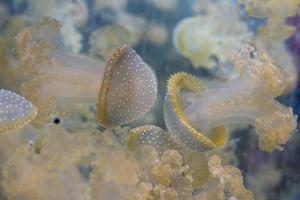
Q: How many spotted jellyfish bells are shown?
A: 4